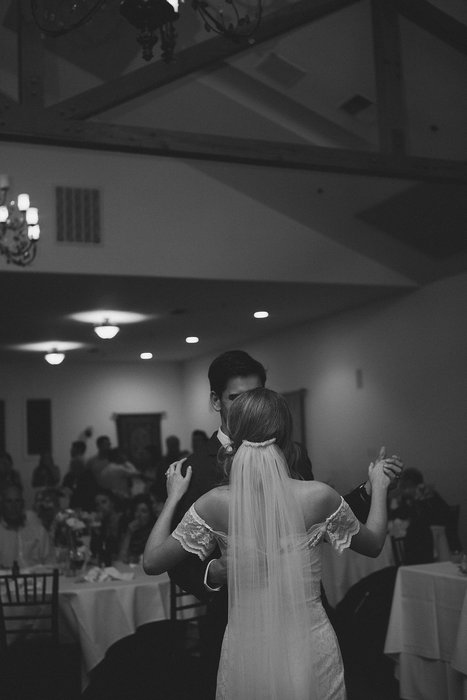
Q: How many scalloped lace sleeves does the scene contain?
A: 2